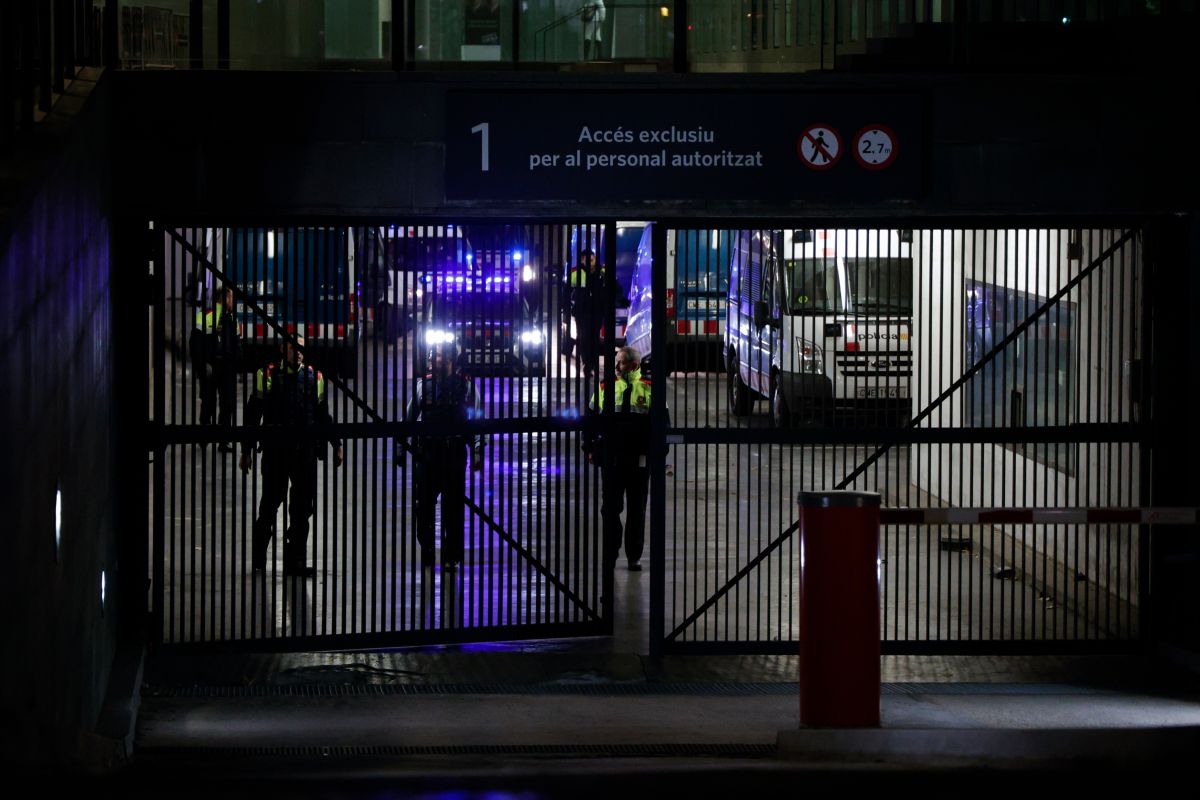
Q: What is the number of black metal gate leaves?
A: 2